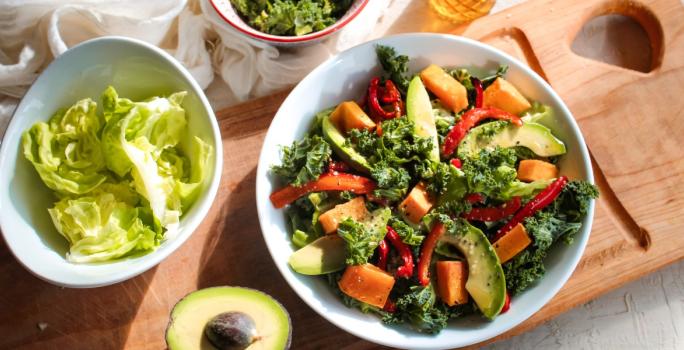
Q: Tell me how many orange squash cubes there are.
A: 9